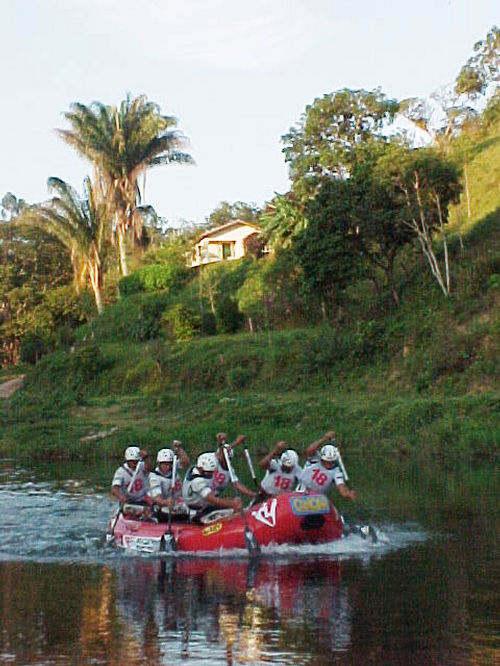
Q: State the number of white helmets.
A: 5